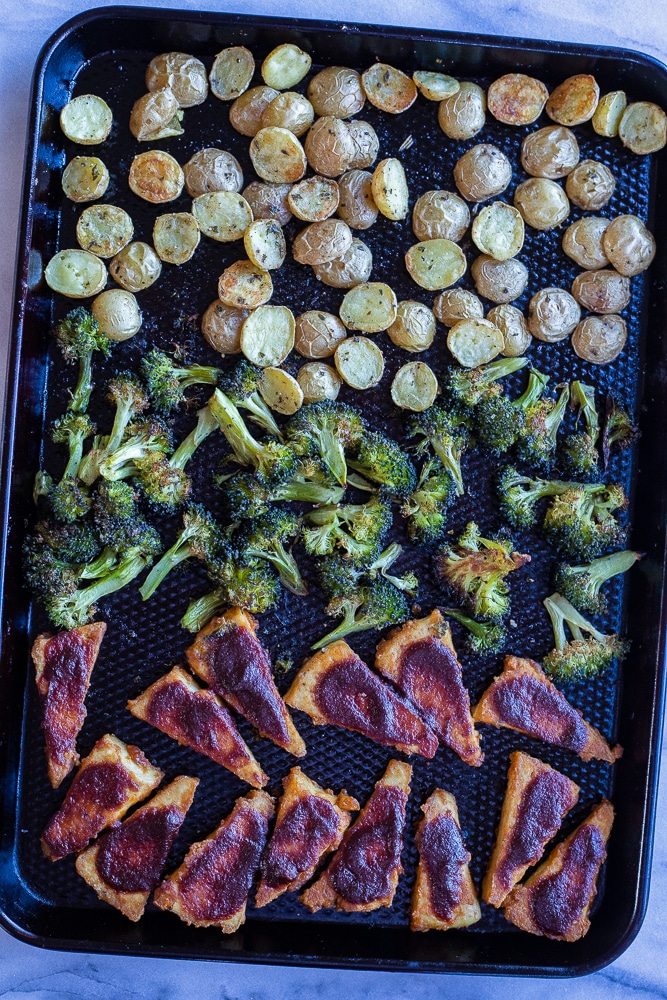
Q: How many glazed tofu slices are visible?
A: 14